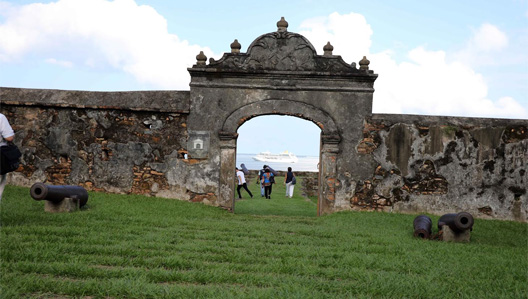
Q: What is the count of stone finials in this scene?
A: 5